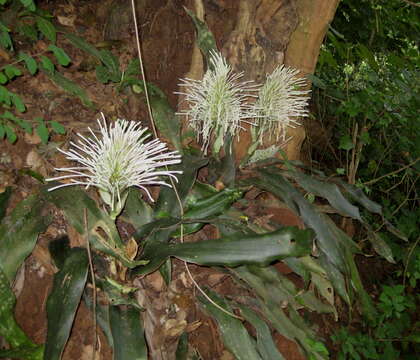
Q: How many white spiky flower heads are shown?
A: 3